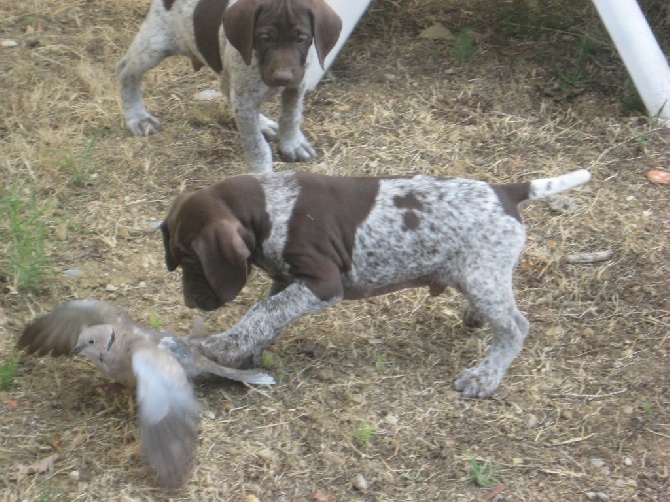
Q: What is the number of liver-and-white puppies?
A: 2